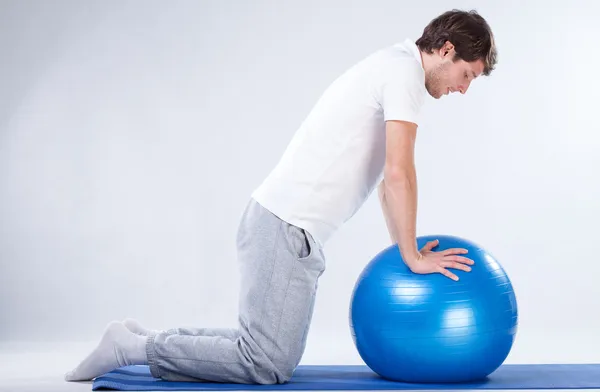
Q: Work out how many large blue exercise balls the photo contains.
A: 1